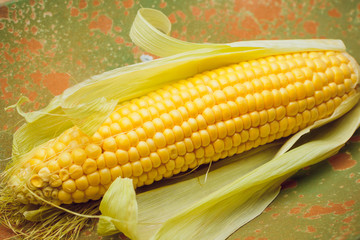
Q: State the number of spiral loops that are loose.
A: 1